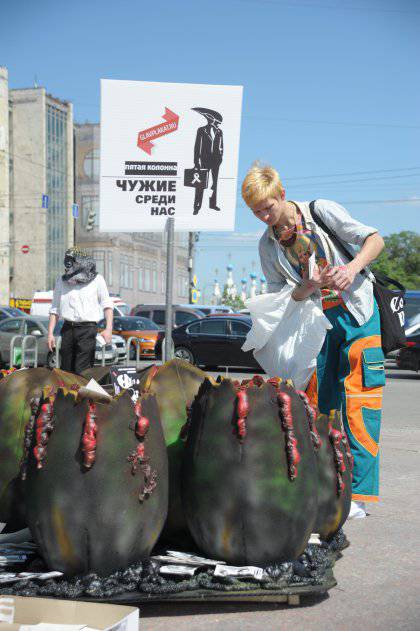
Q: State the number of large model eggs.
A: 5